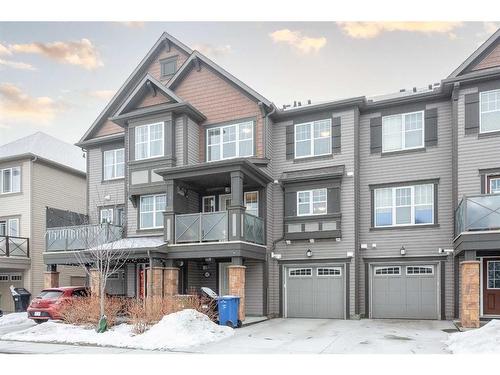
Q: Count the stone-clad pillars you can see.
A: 6